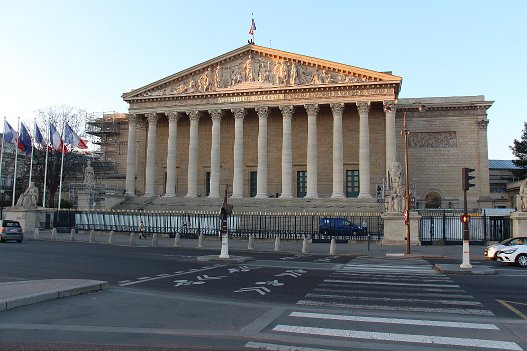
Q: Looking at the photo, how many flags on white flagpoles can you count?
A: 5